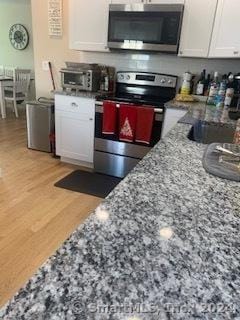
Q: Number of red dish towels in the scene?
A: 3